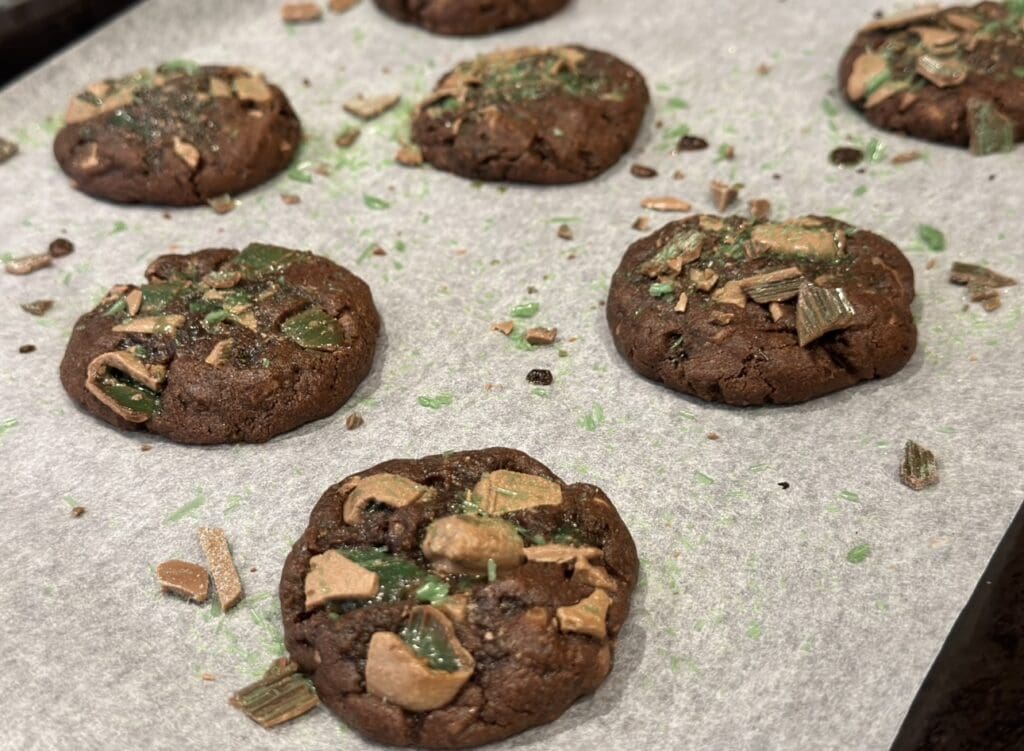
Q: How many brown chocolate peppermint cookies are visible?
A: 7